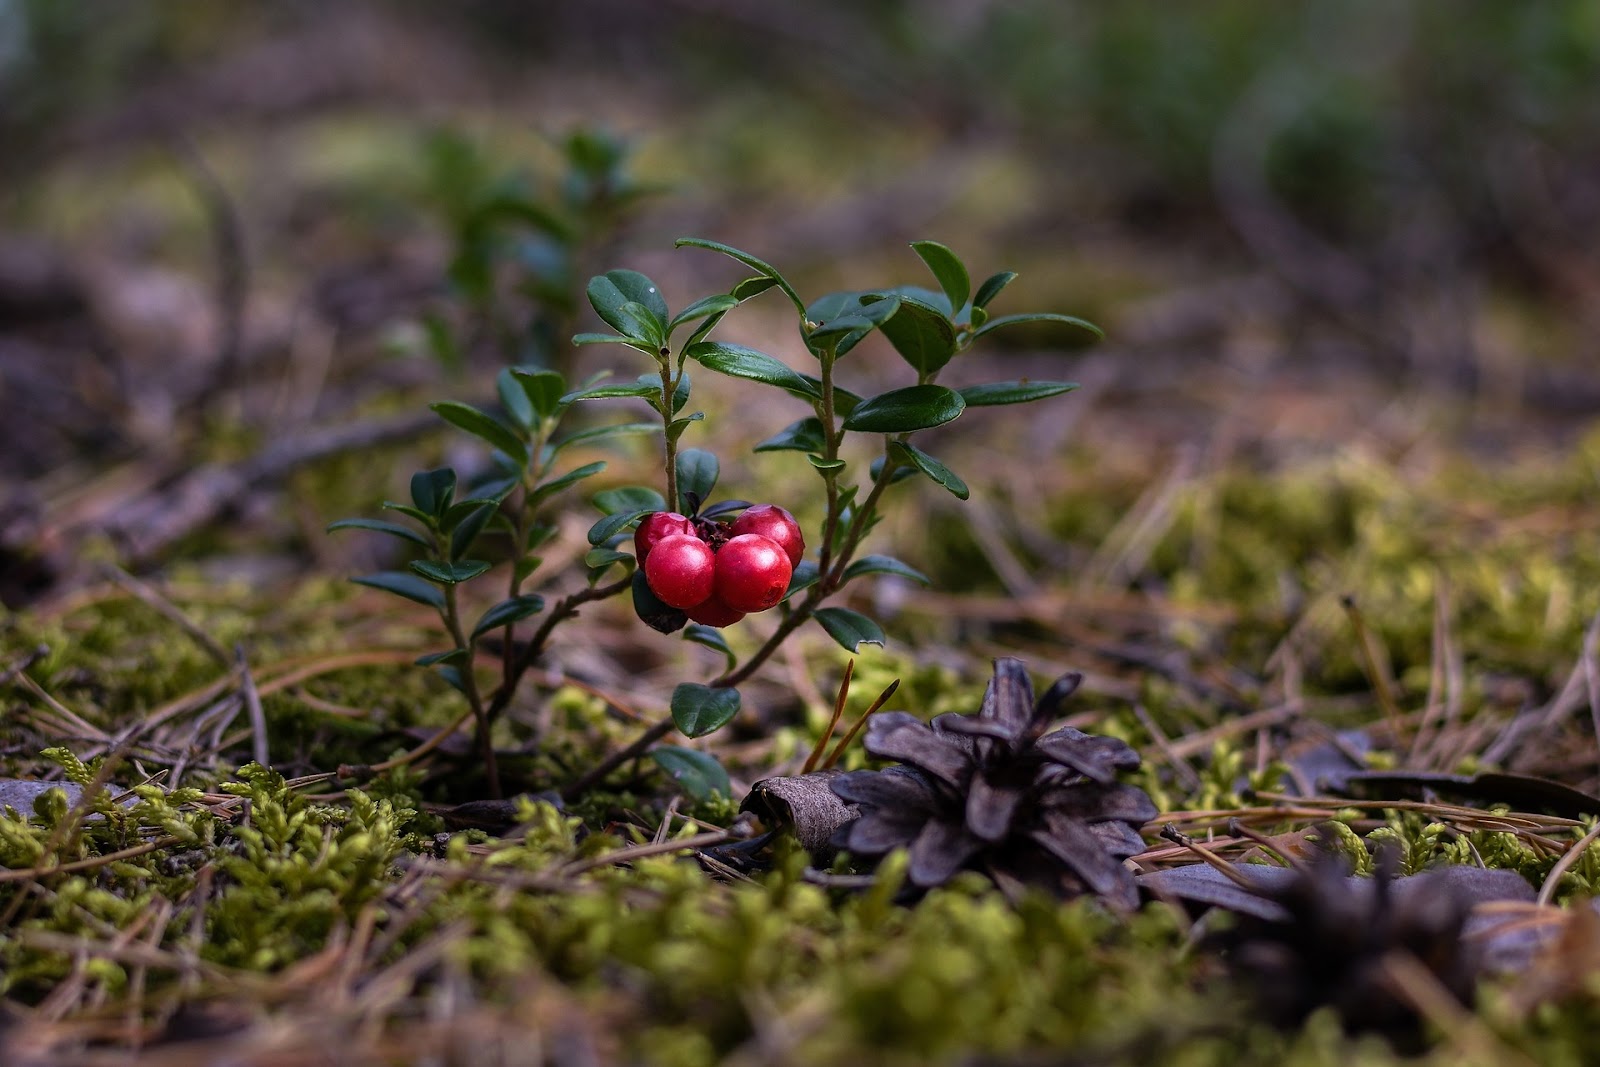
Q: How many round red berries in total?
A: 5